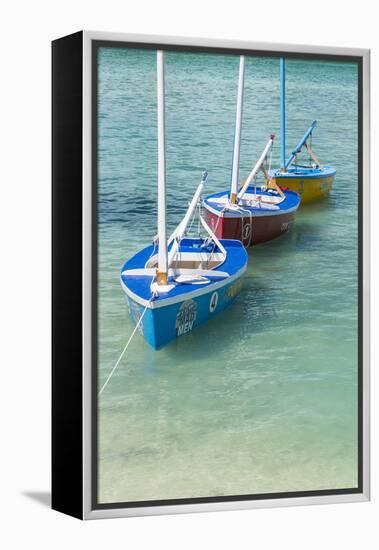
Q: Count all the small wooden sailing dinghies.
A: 3